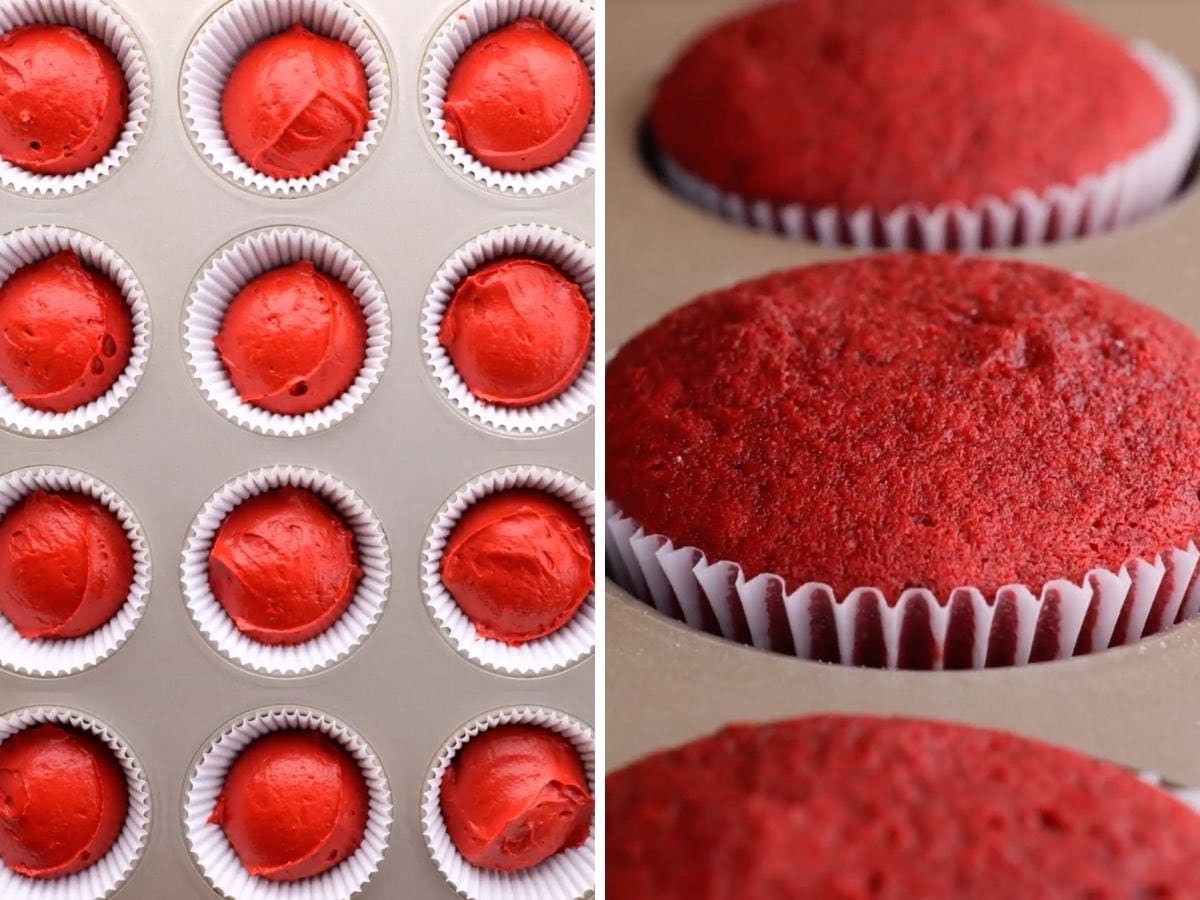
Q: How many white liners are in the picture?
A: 15